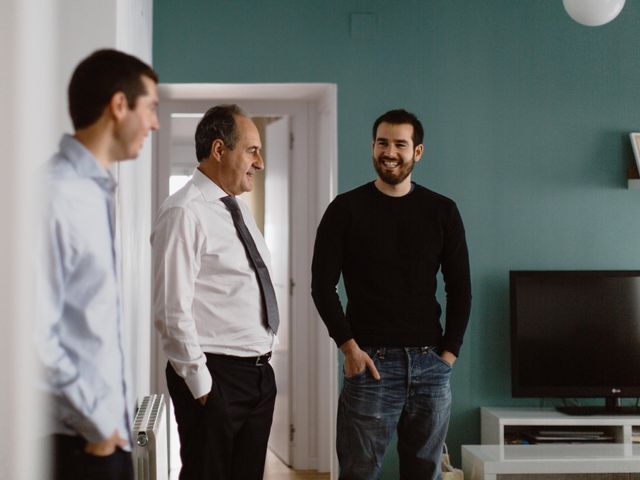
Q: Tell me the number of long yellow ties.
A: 0